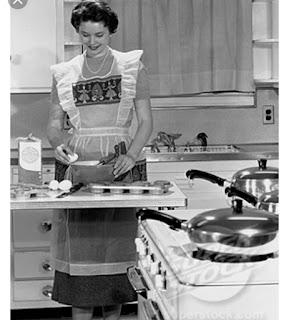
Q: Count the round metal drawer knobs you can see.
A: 3